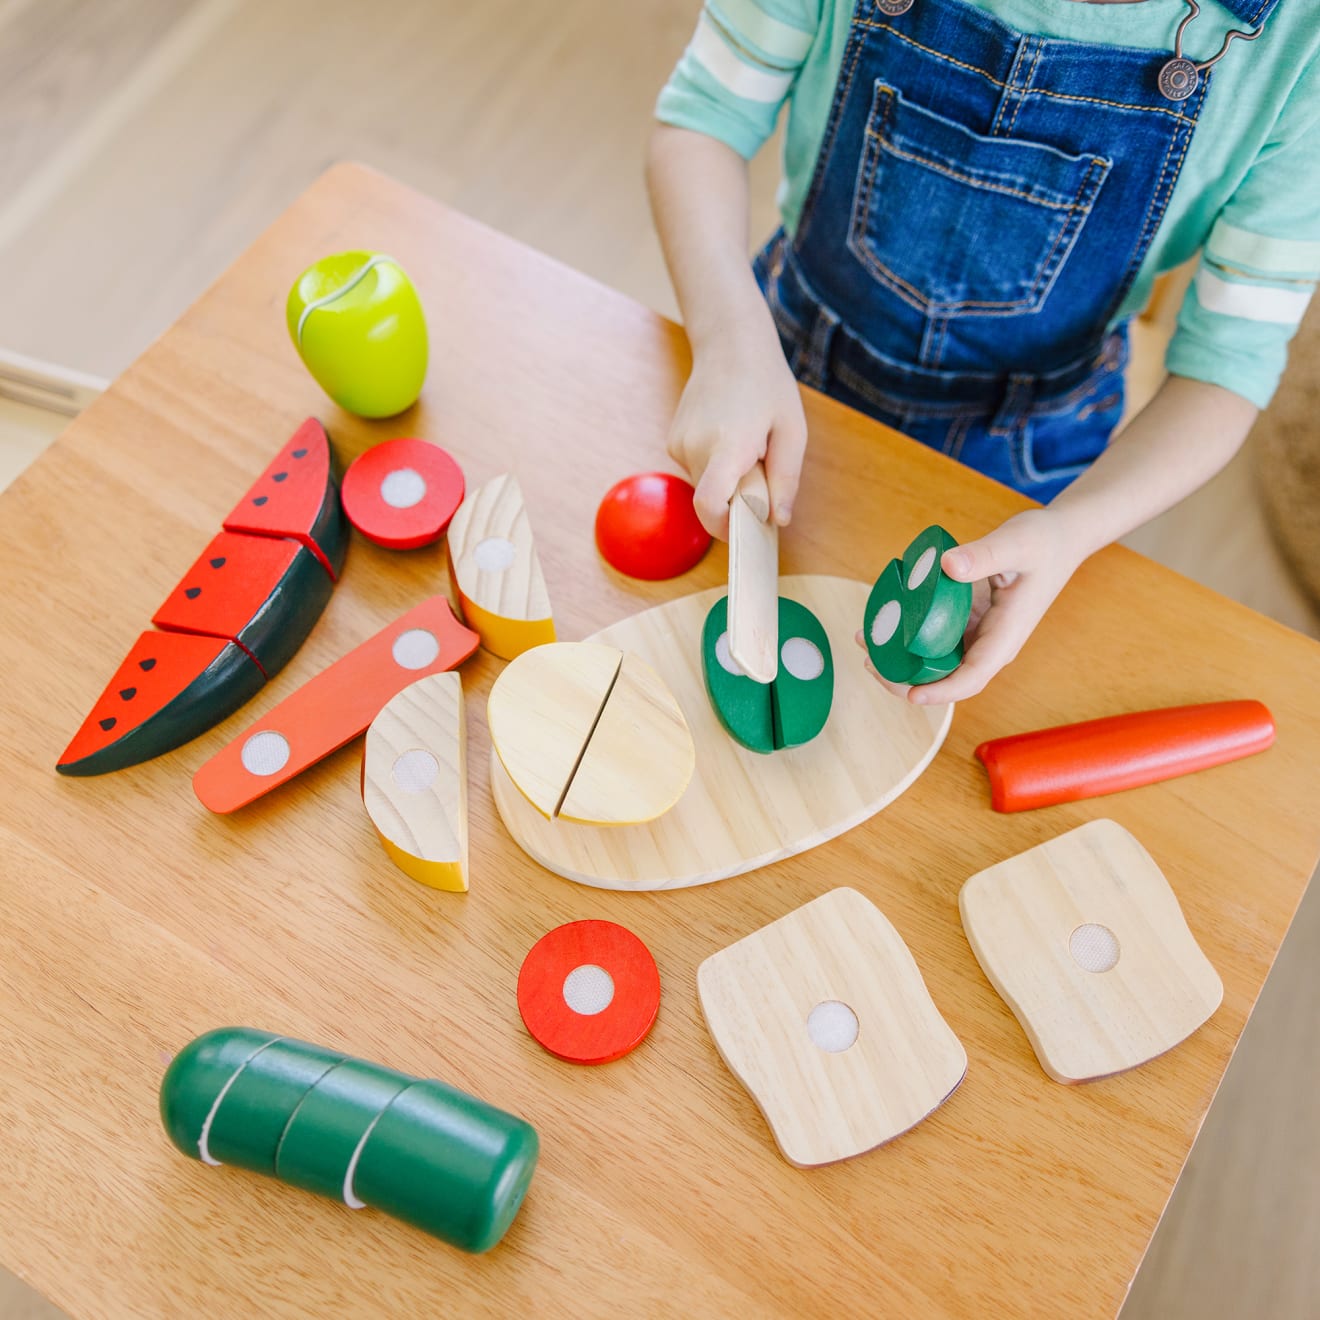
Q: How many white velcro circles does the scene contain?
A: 12